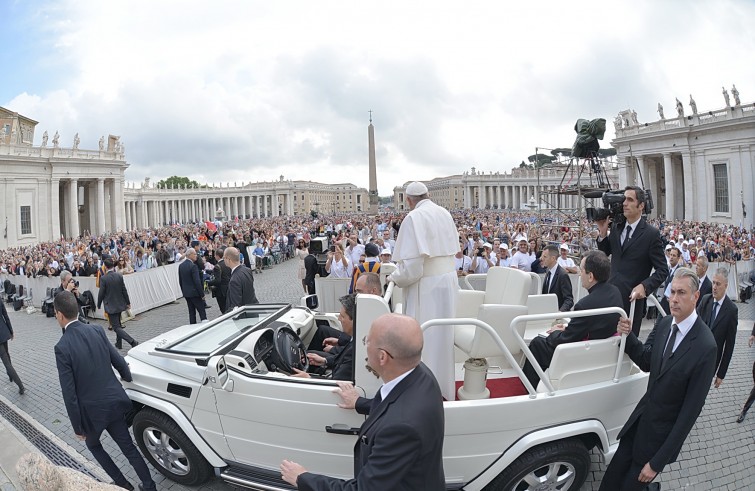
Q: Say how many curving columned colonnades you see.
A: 2